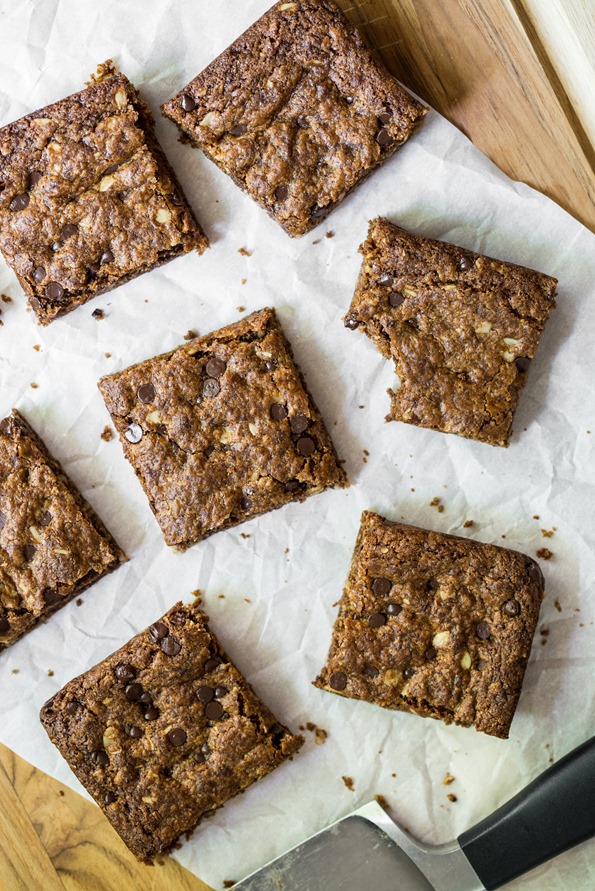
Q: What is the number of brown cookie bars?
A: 7